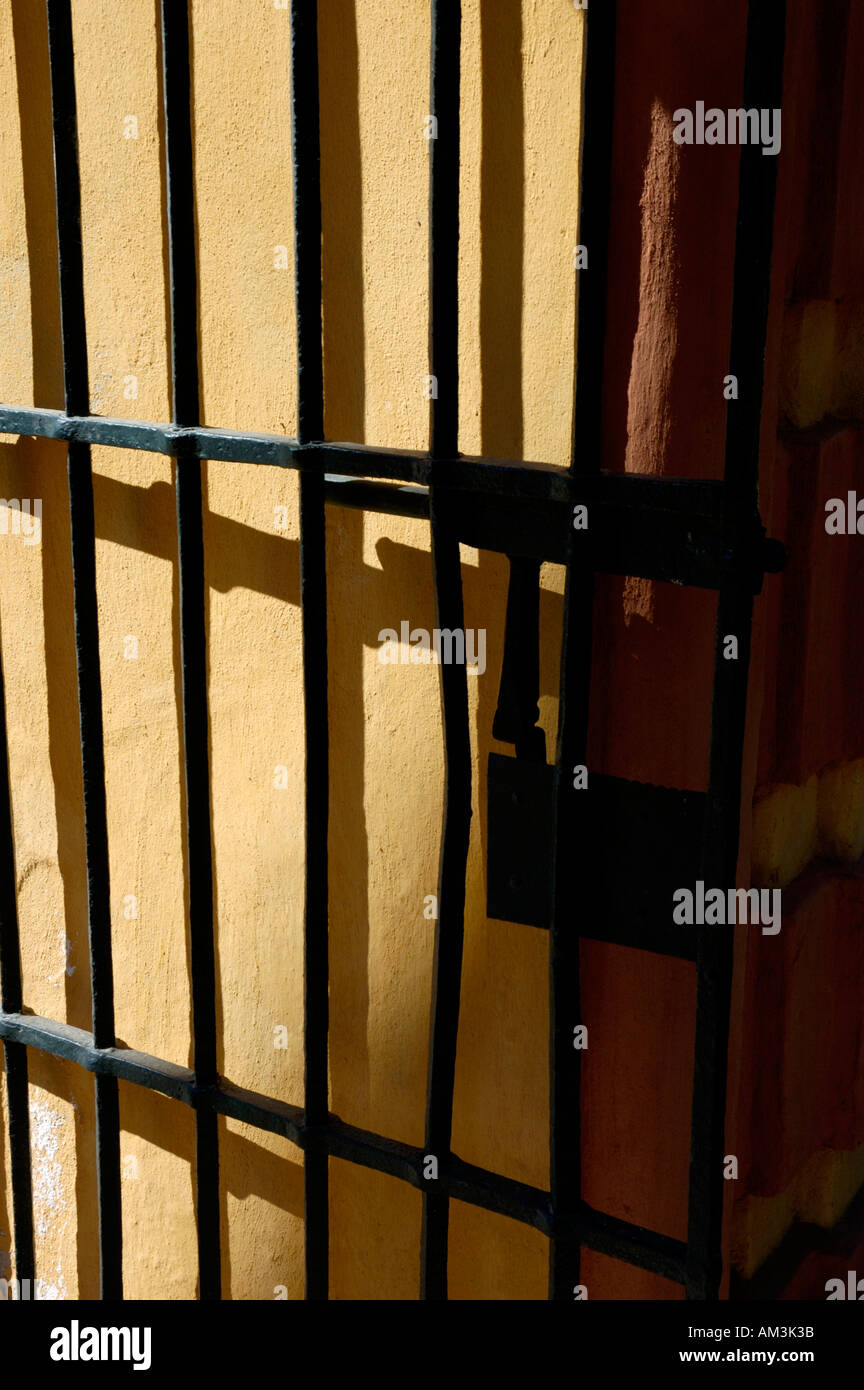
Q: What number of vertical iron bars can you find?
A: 7